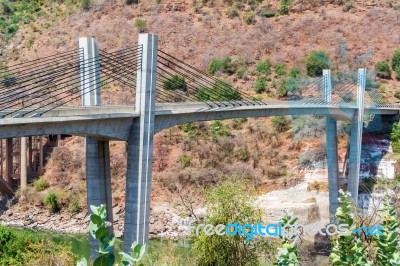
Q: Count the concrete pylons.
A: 4